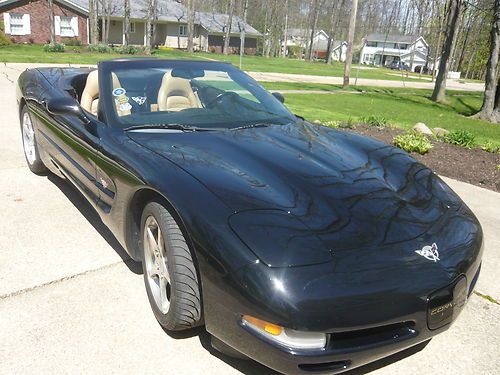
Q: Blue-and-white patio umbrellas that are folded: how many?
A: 0